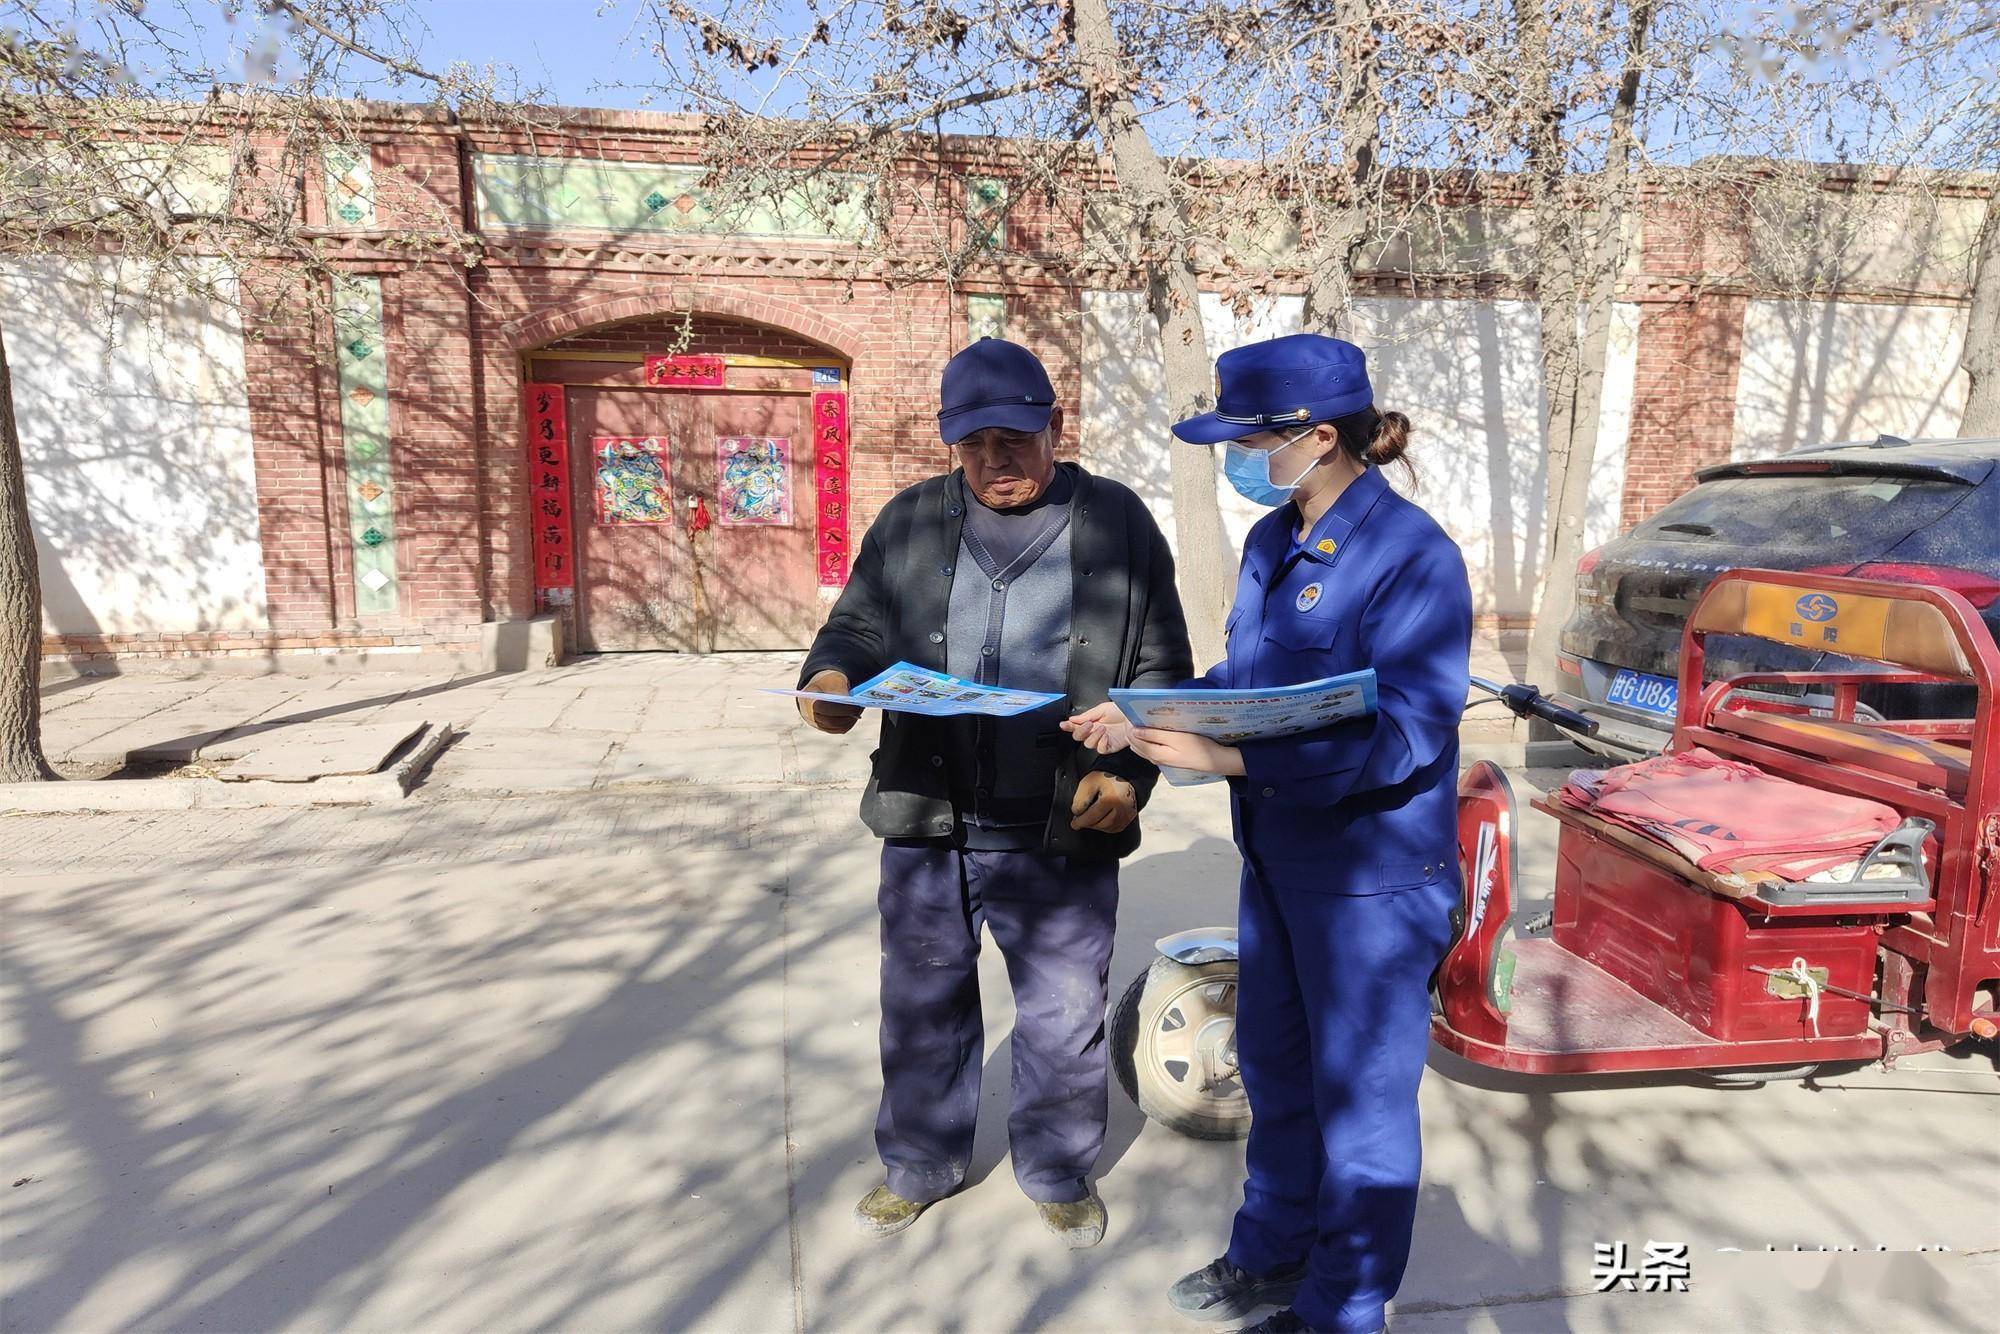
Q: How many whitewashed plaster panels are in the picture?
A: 3